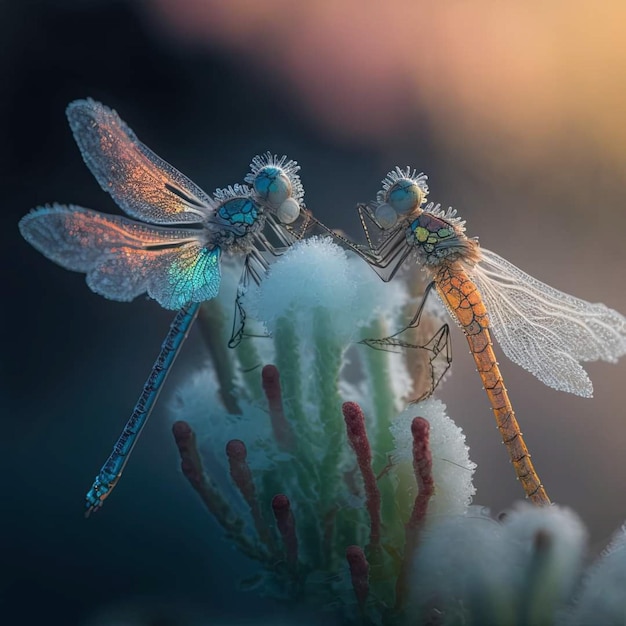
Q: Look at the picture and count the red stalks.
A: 7